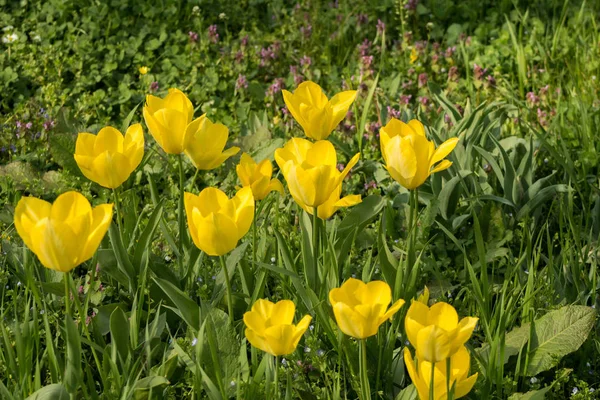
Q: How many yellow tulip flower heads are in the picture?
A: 14